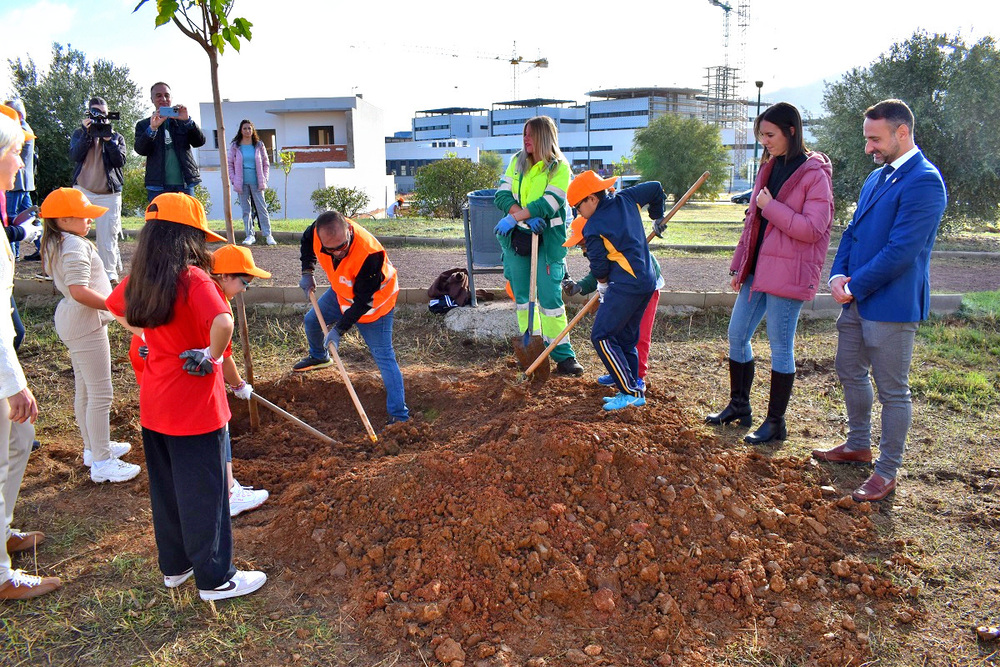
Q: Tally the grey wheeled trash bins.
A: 0